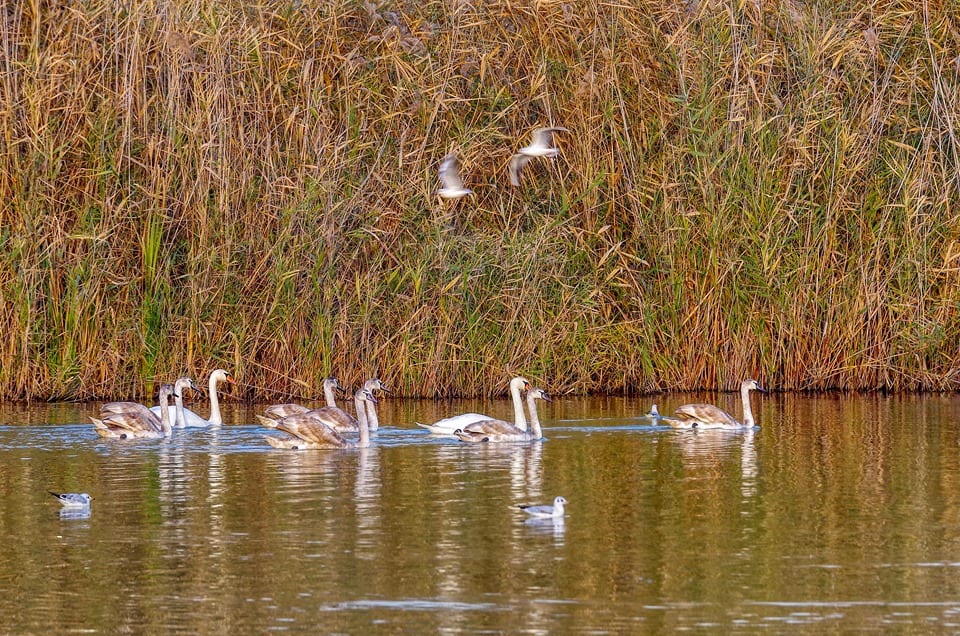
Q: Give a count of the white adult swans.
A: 2